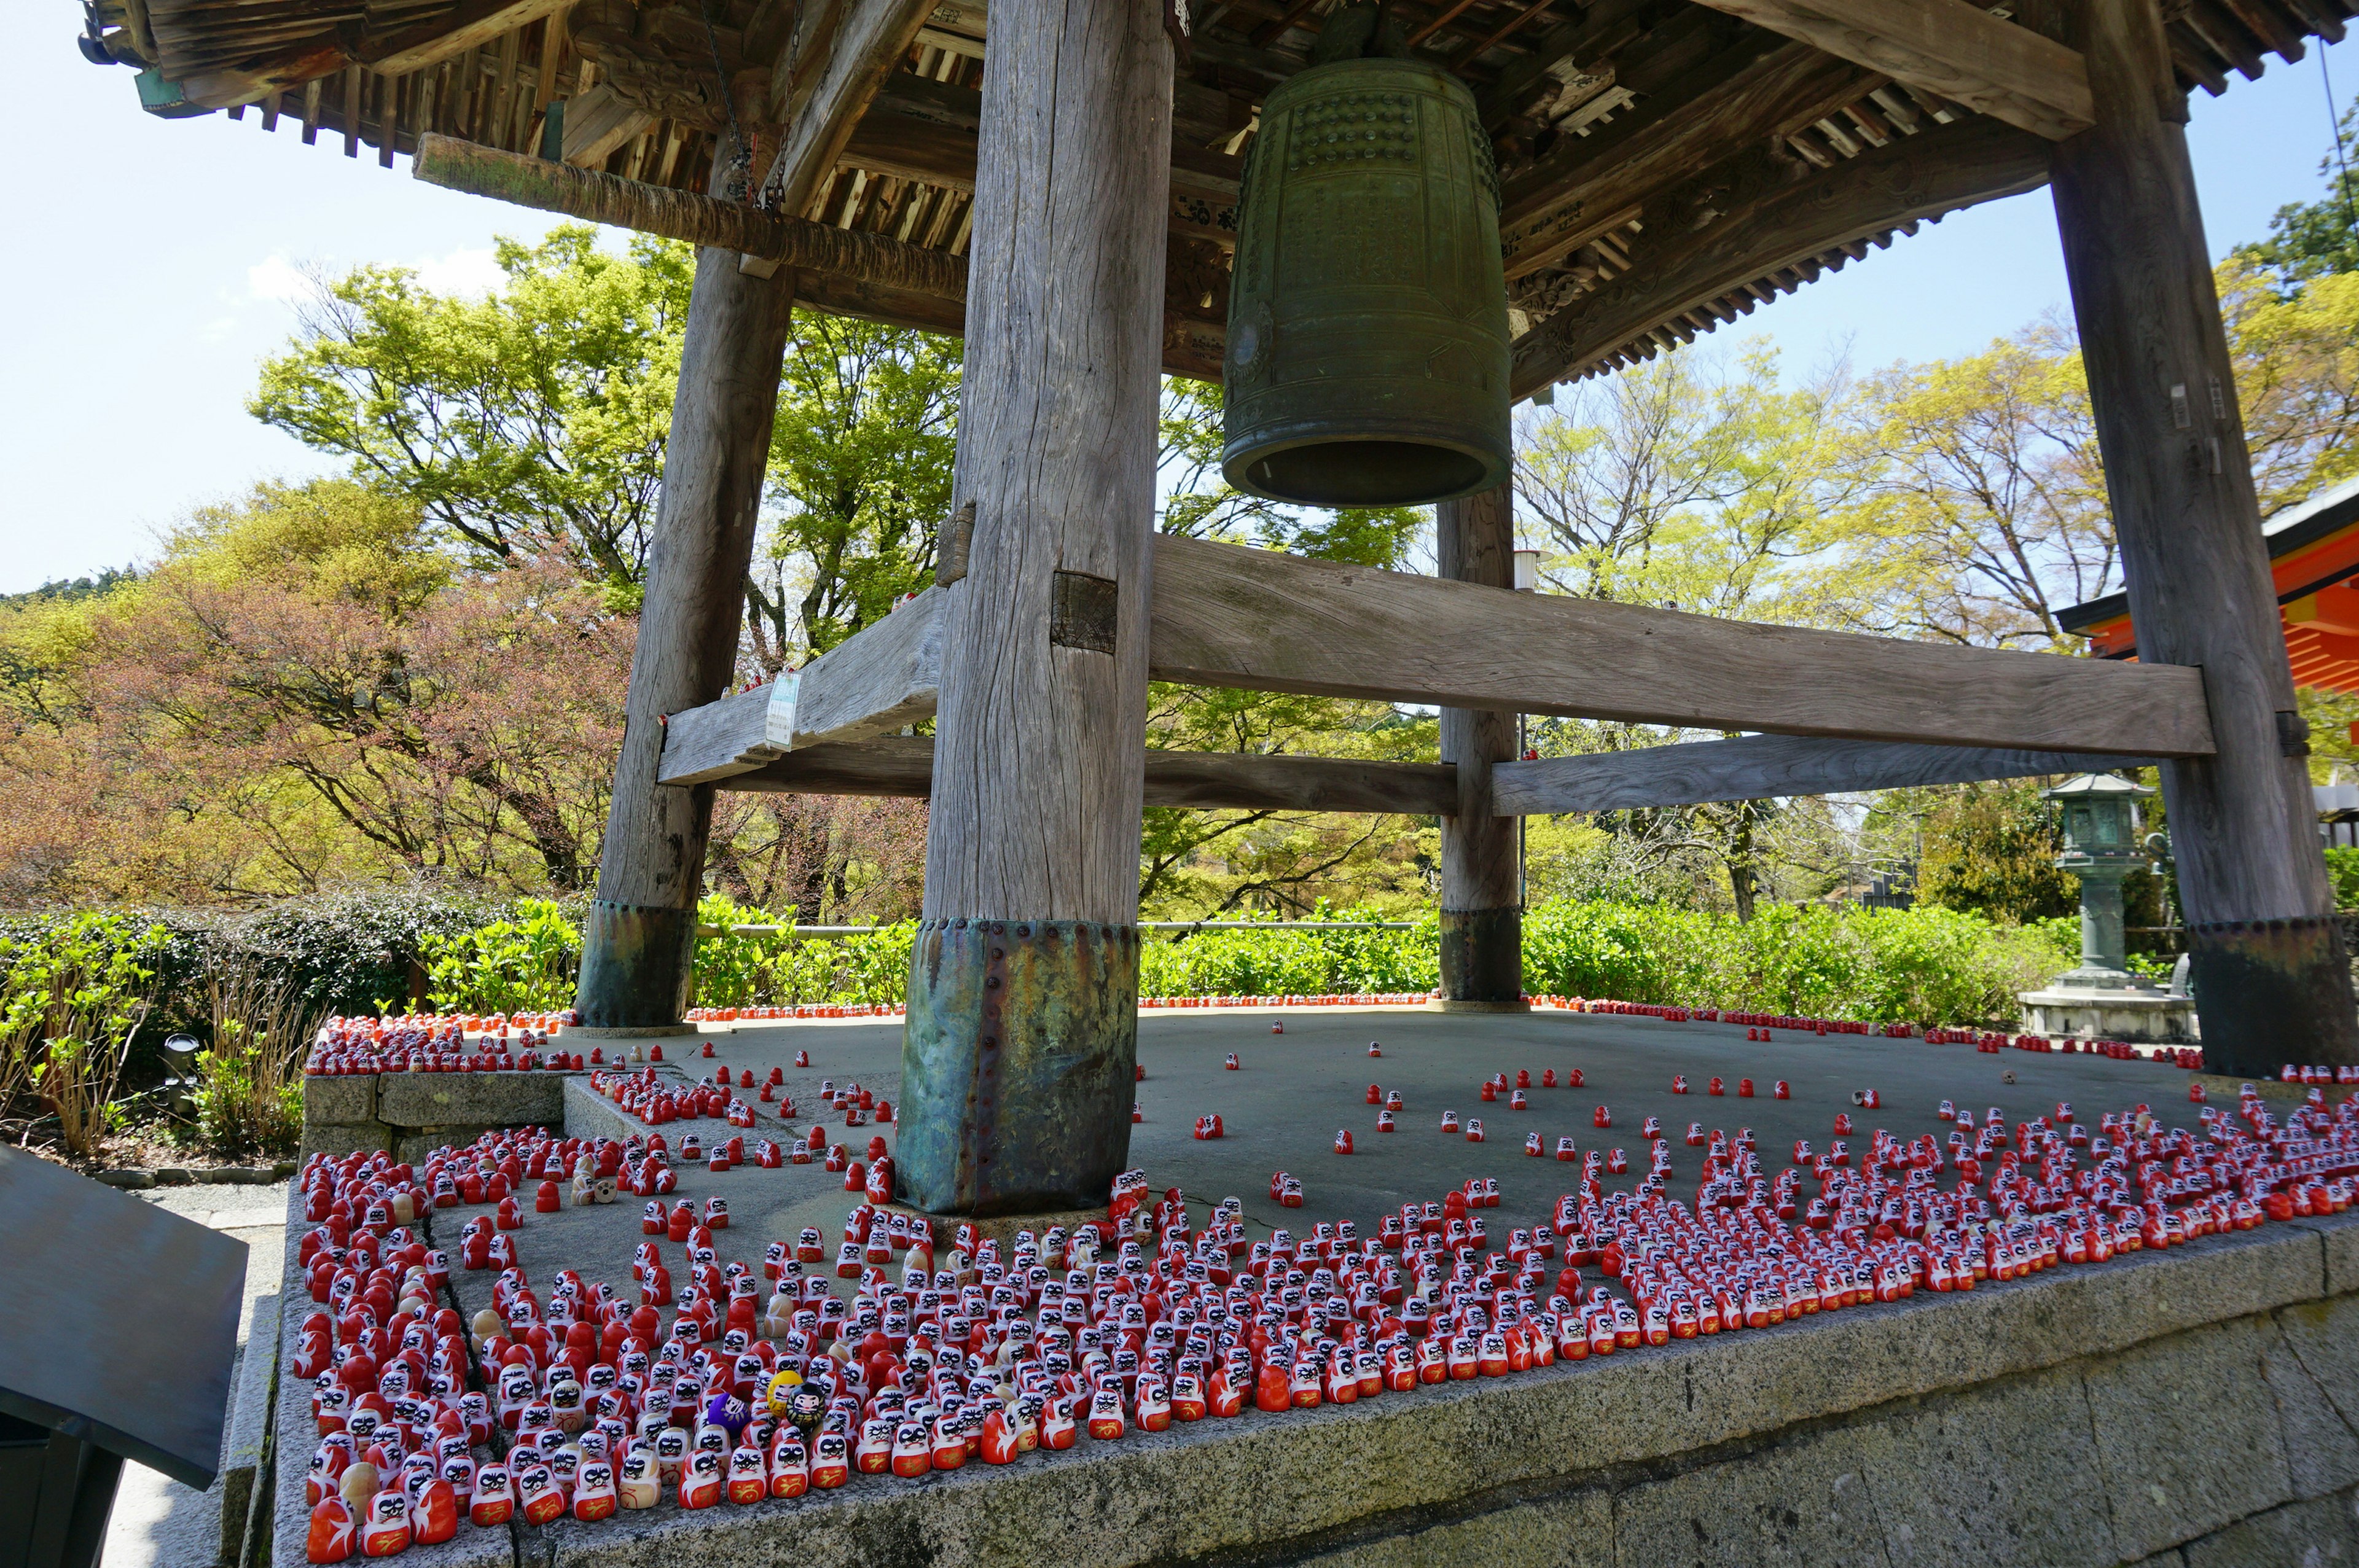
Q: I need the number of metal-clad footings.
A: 4